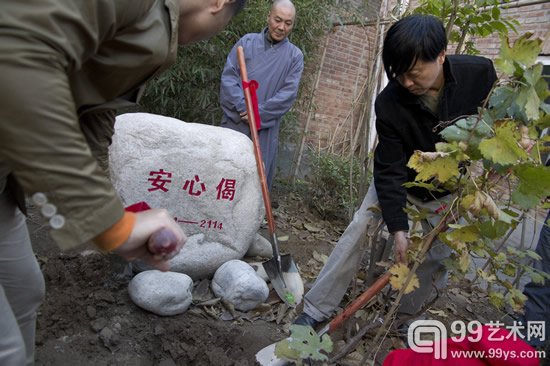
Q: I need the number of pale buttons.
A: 3